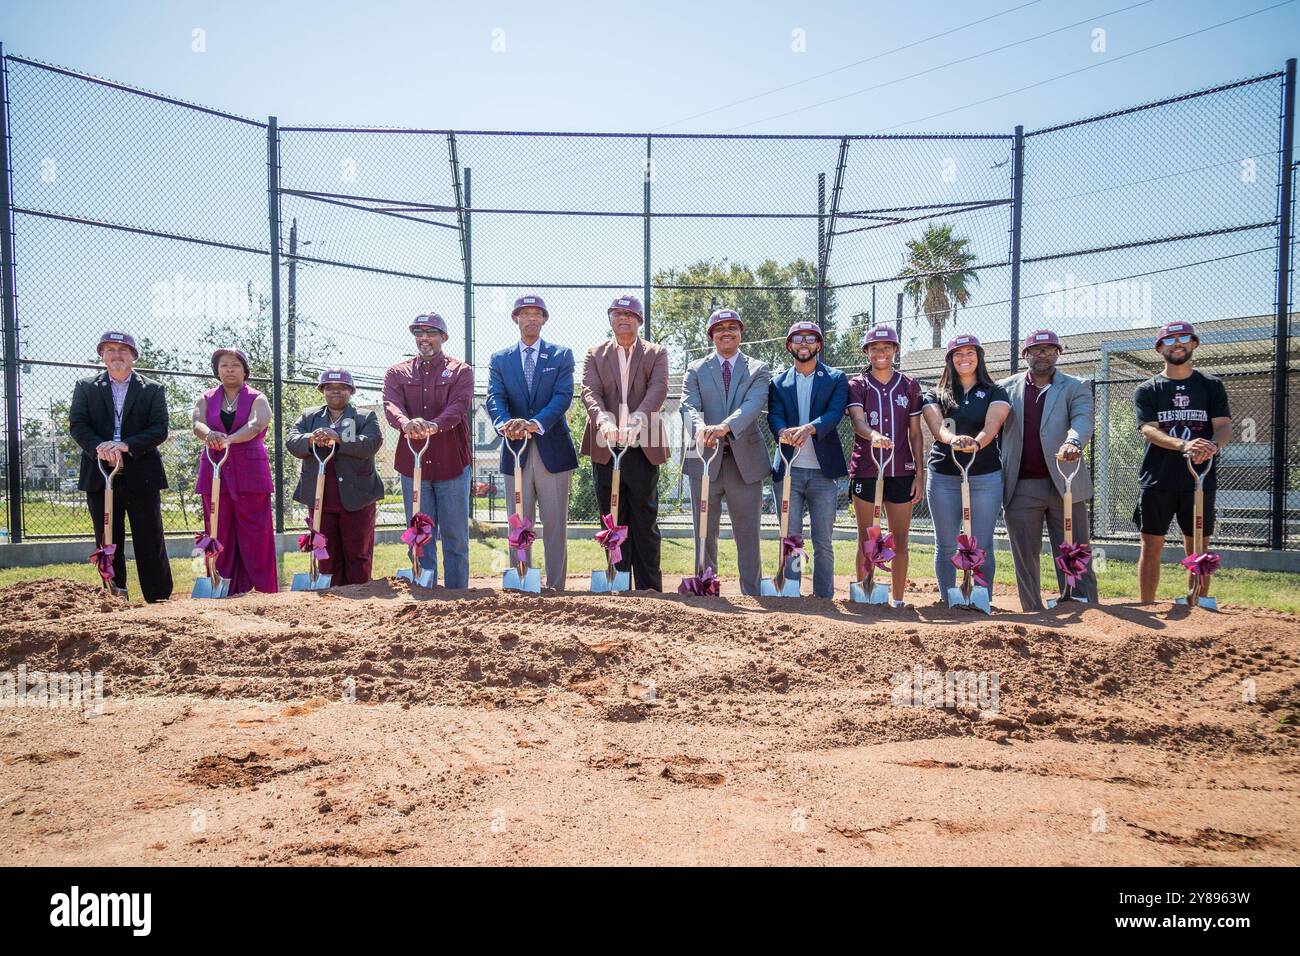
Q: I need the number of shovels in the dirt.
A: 12